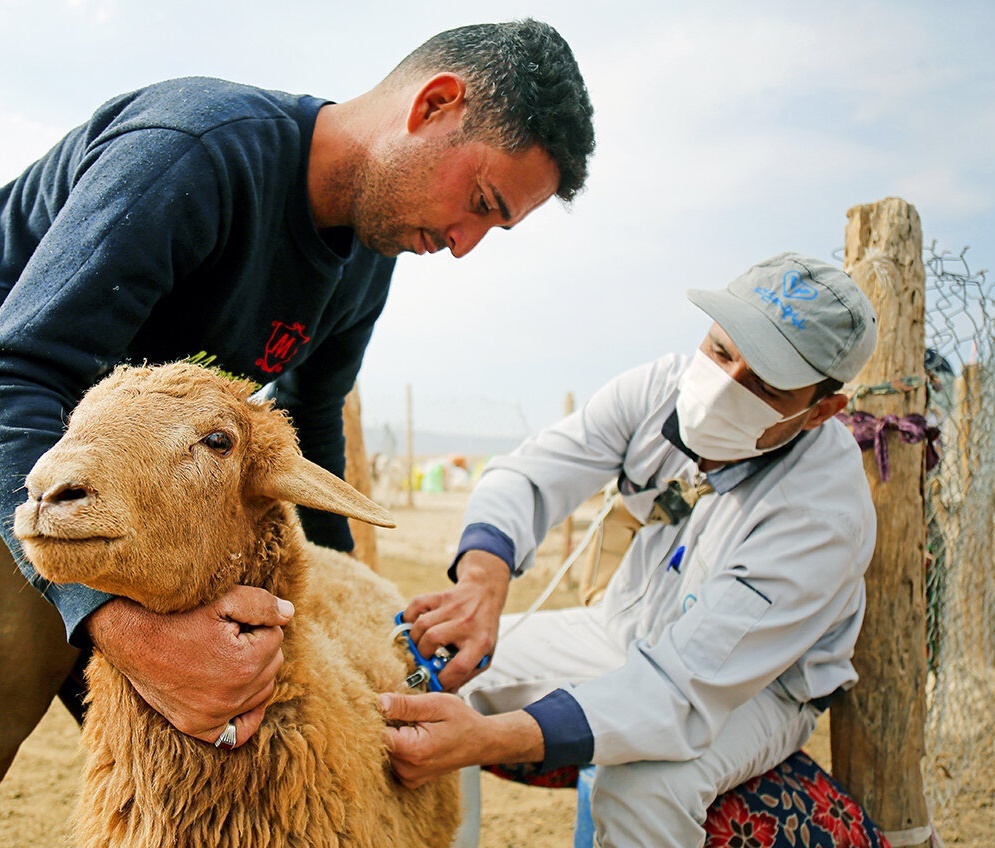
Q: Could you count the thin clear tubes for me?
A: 1